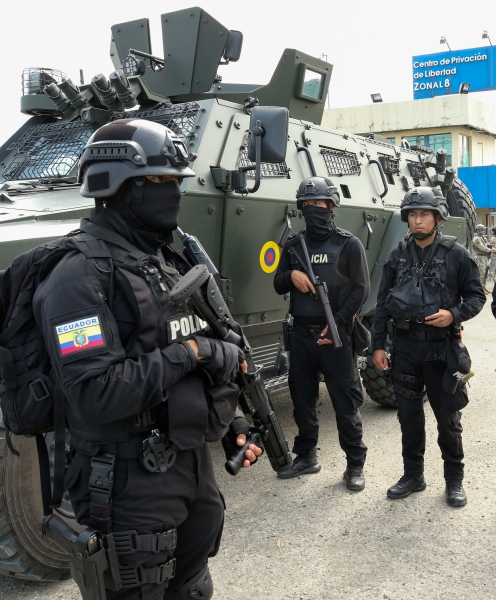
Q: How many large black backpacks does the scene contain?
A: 1